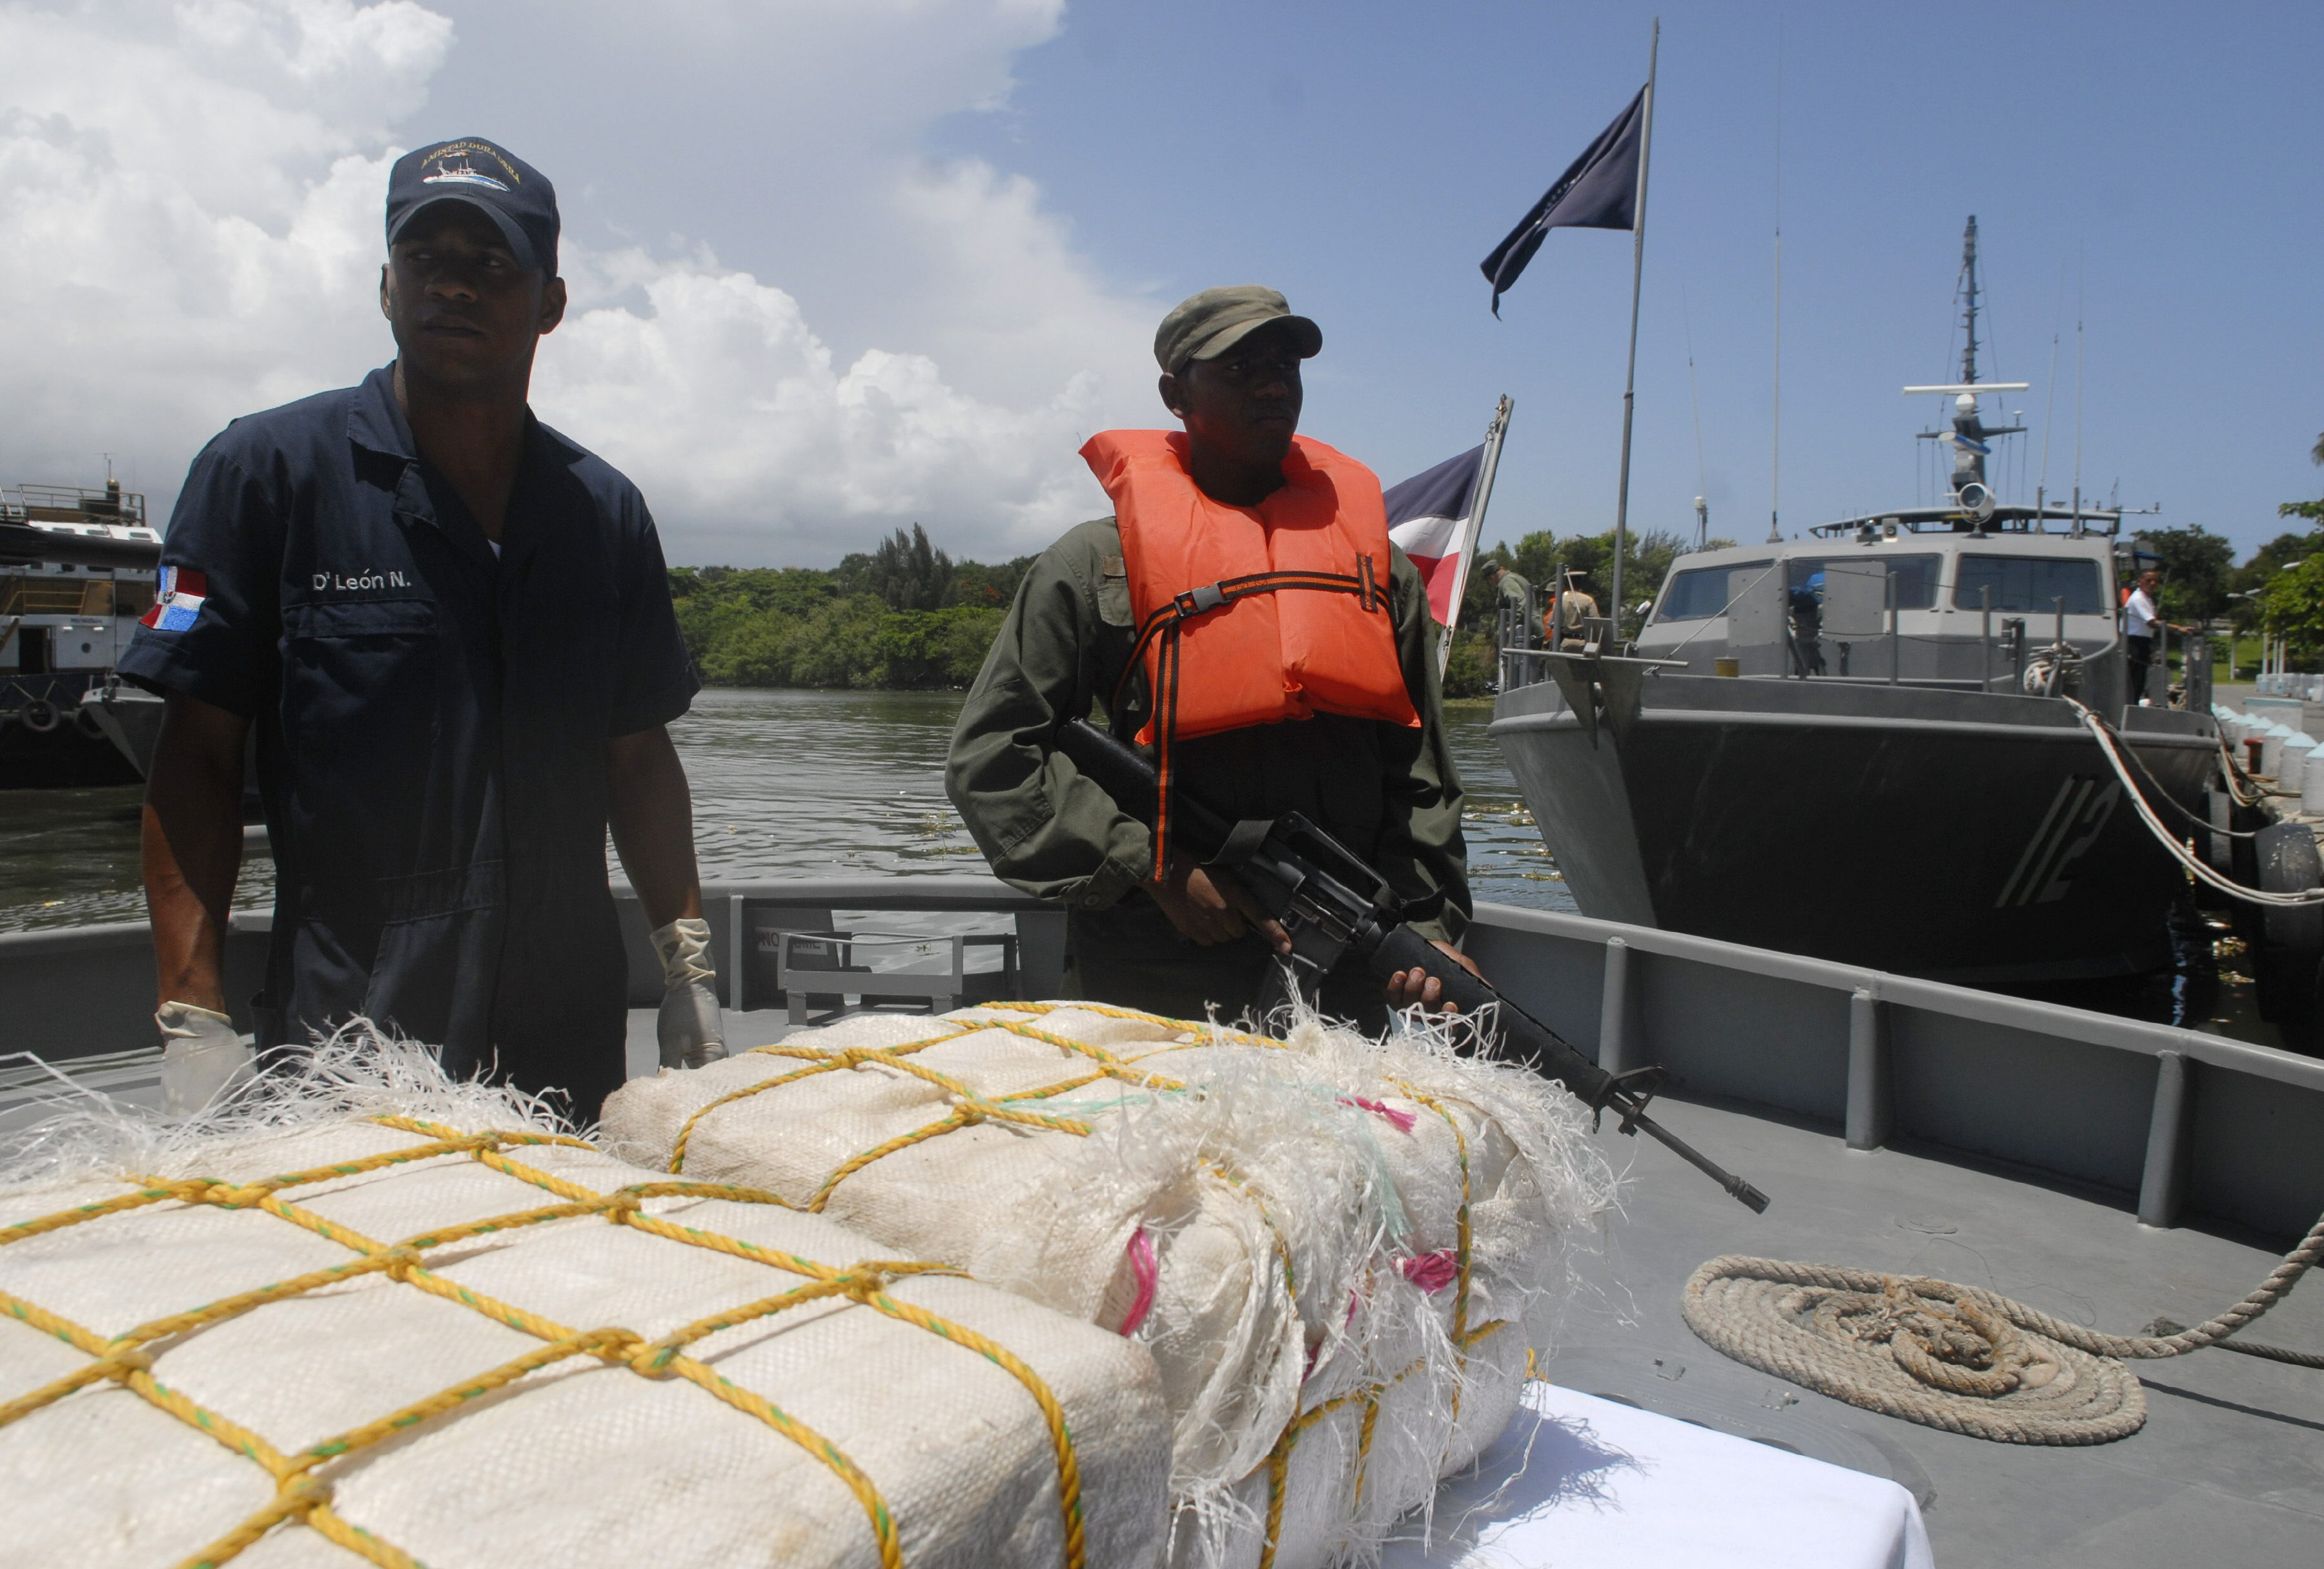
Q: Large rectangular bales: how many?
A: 2